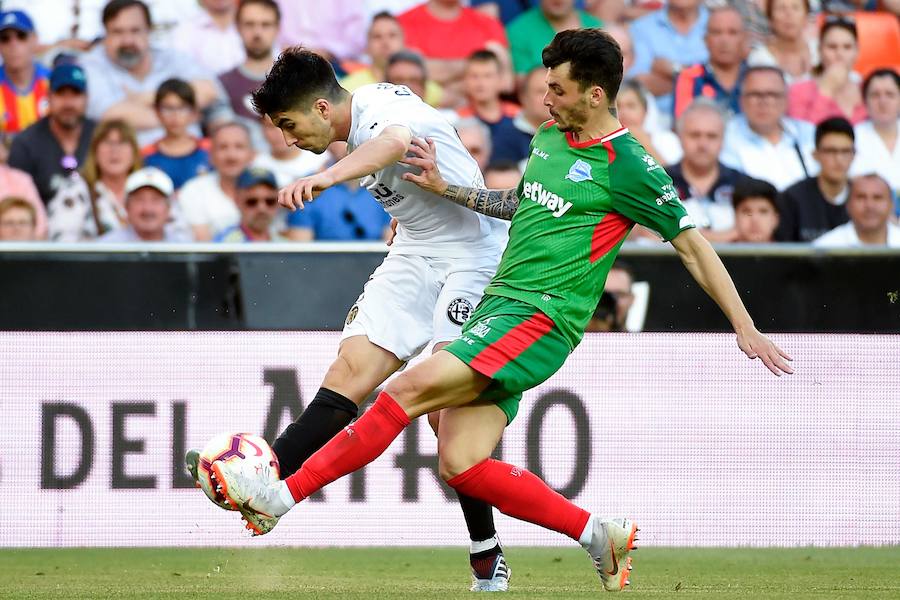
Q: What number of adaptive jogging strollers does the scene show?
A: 0